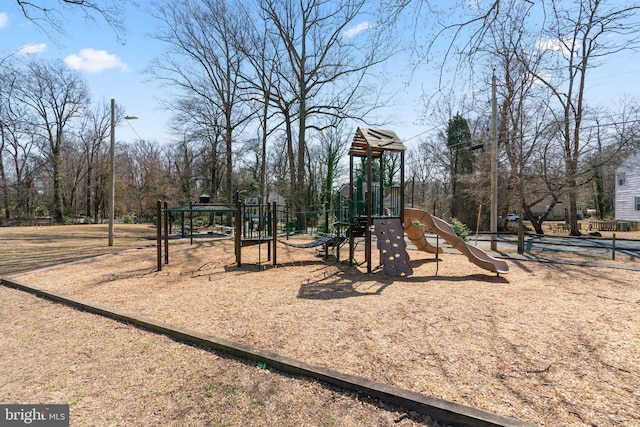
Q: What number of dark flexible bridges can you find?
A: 1